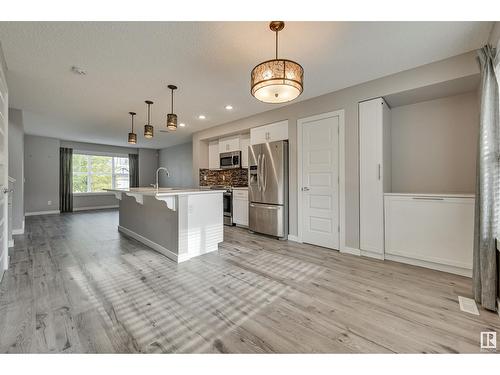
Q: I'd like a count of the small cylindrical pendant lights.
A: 3